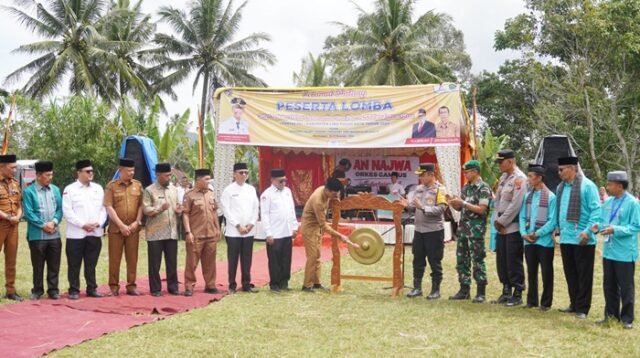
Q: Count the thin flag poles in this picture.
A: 3